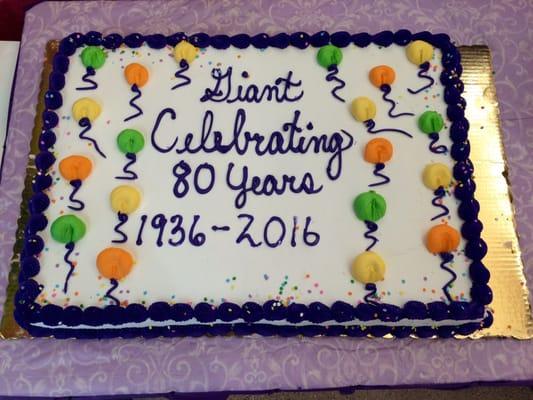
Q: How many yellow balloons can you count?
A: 7